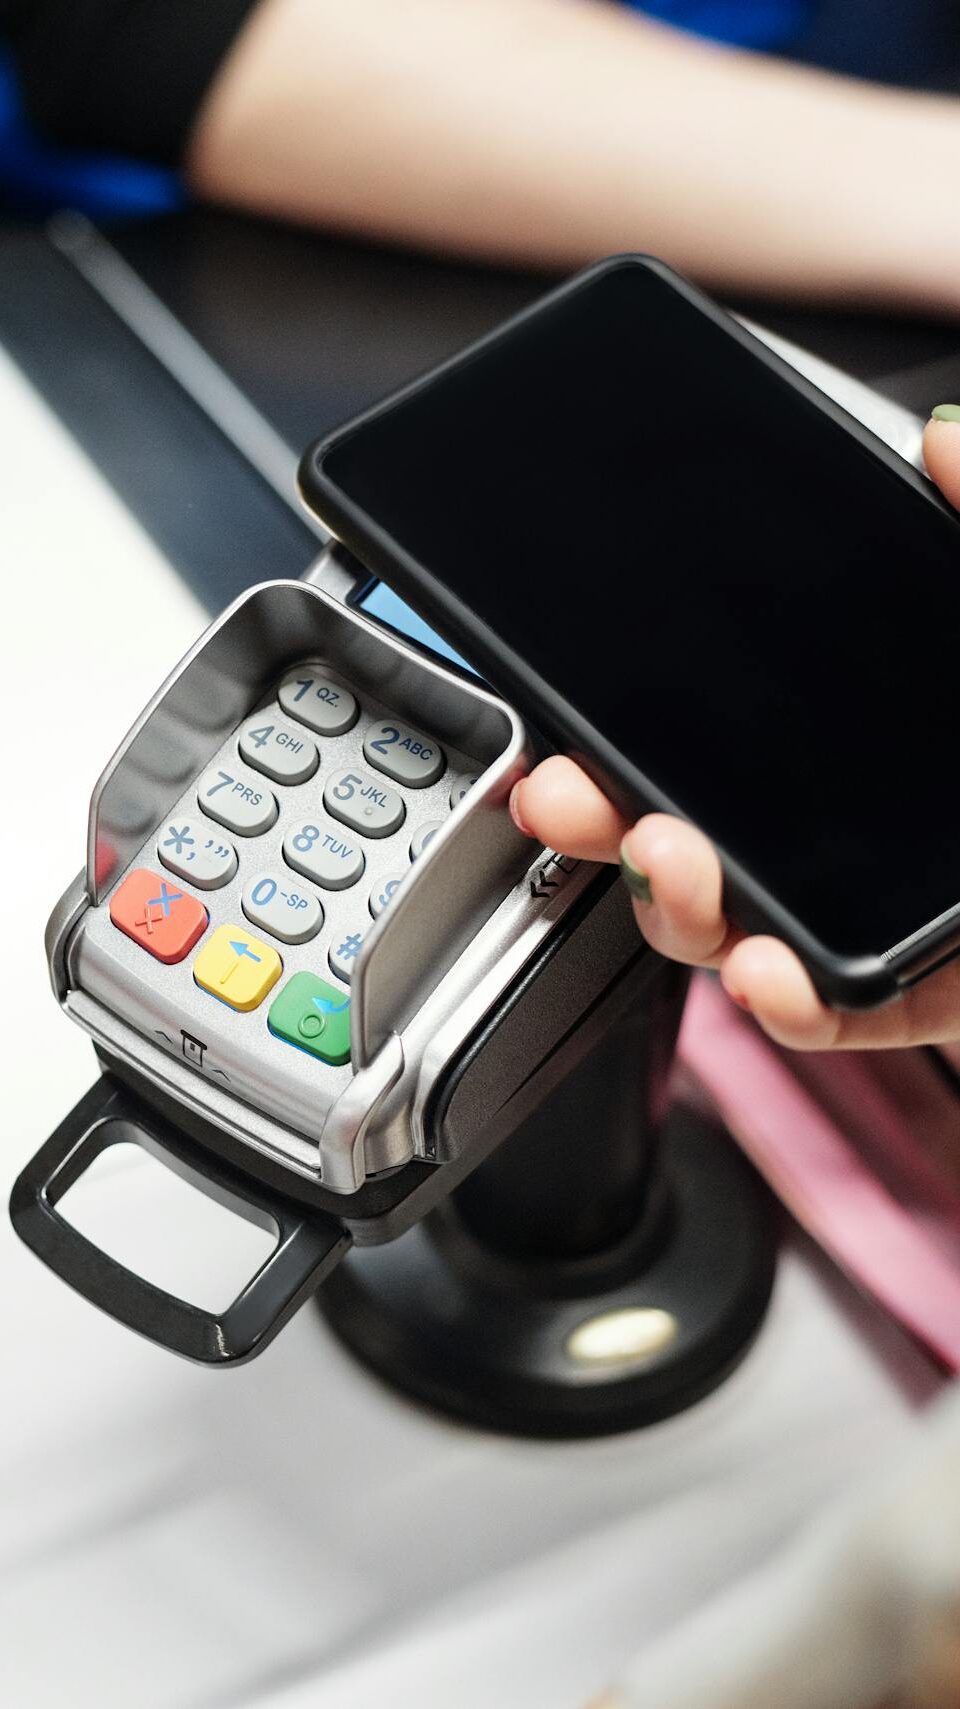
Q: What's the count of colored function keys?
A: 3